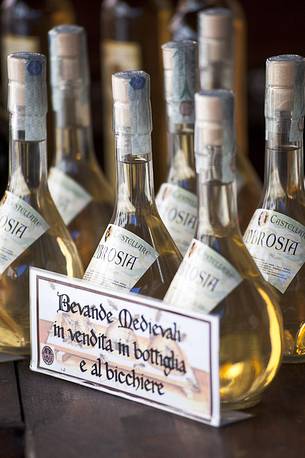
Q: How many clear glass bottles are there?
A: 7